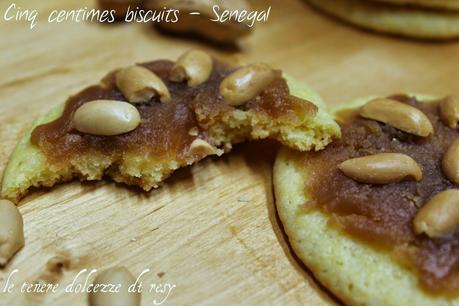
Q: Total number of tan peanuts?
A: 11